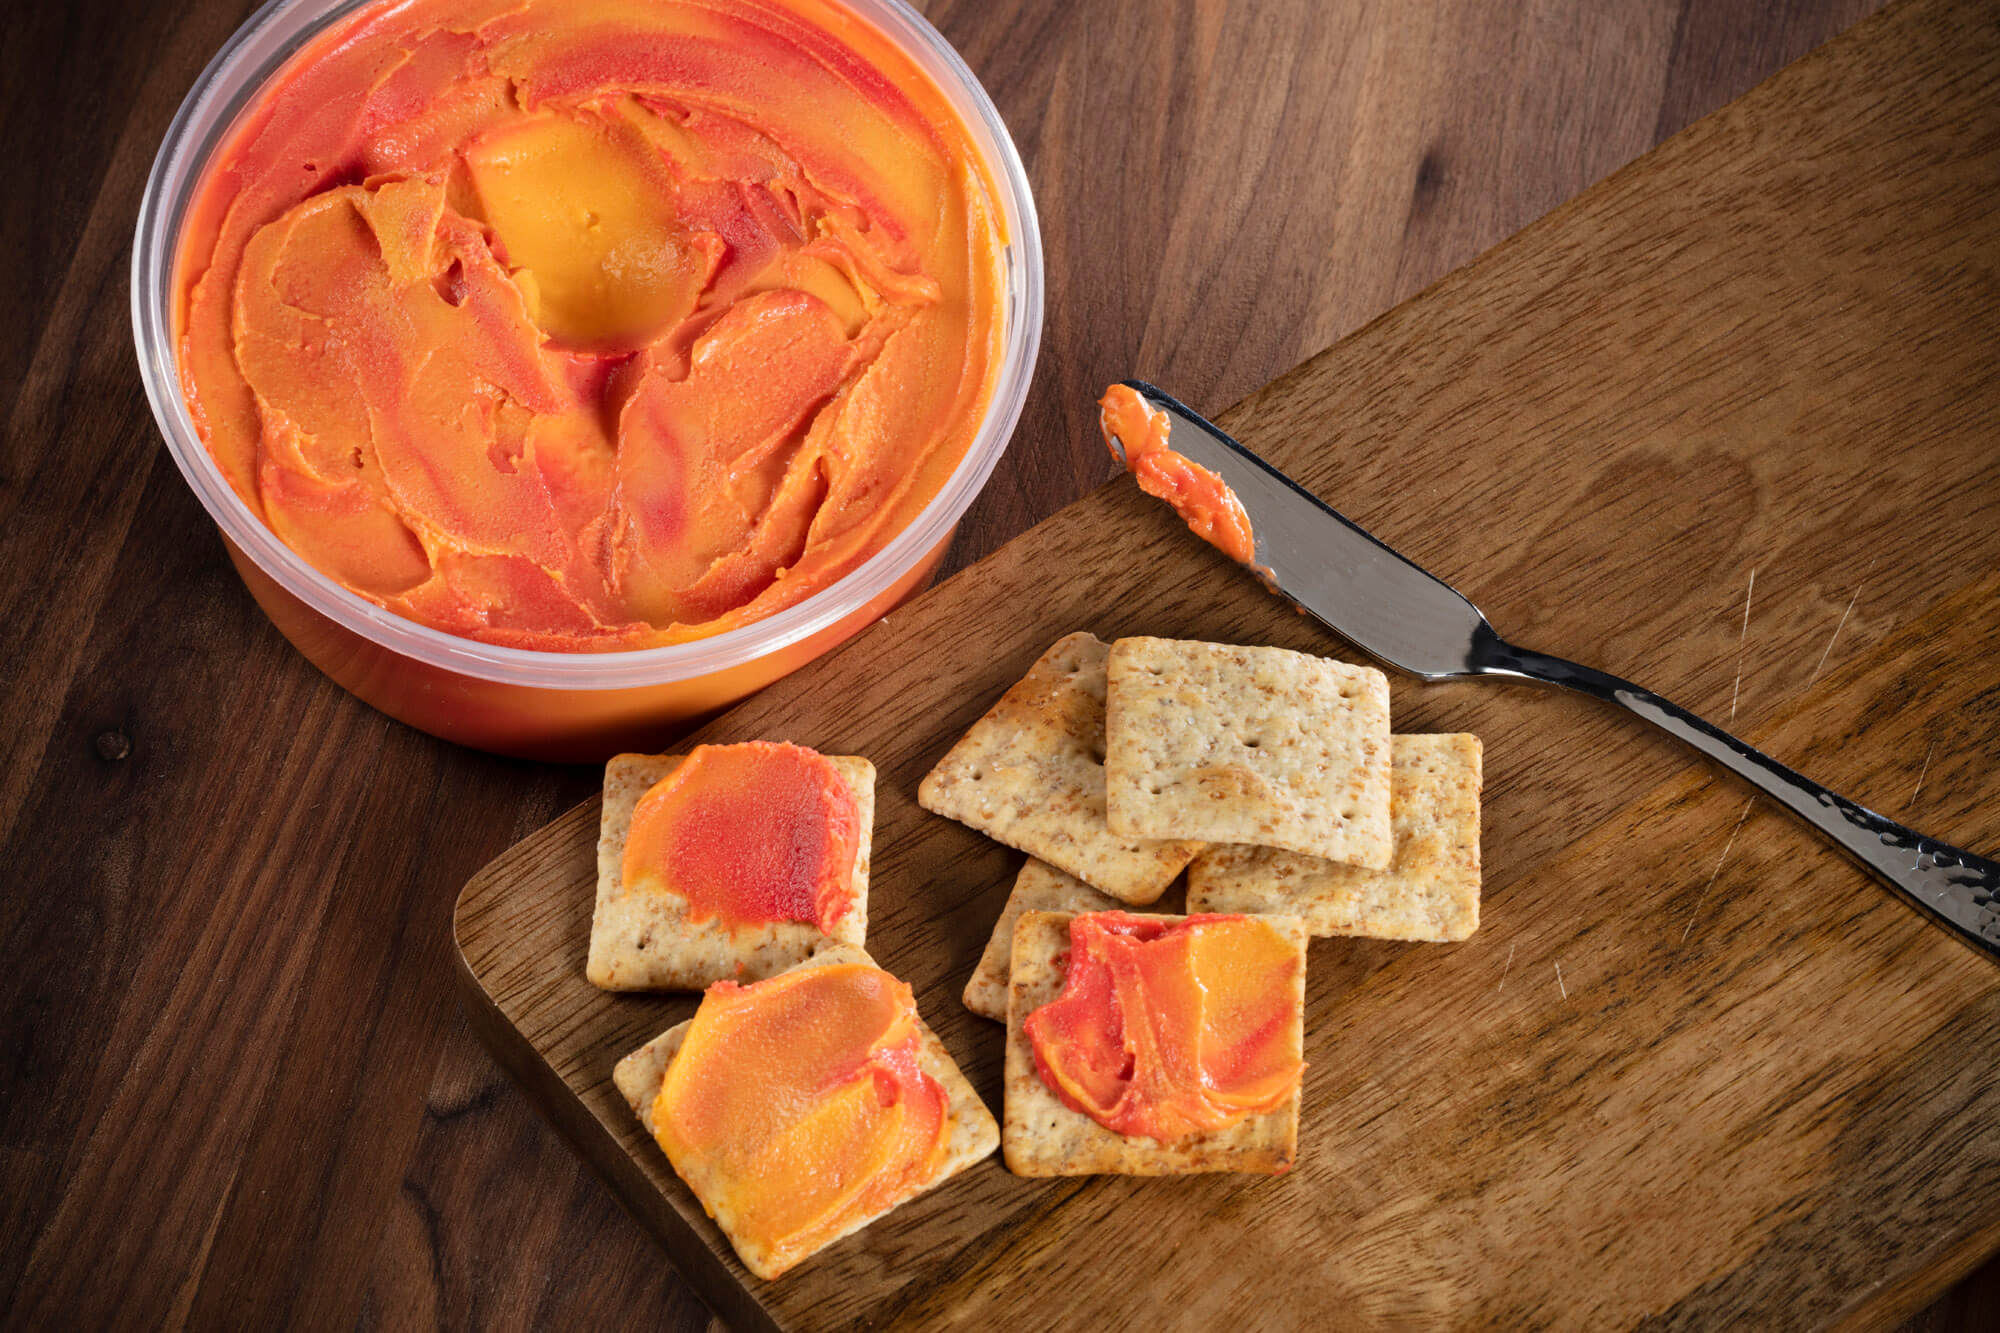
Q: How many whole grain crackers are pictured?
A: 7